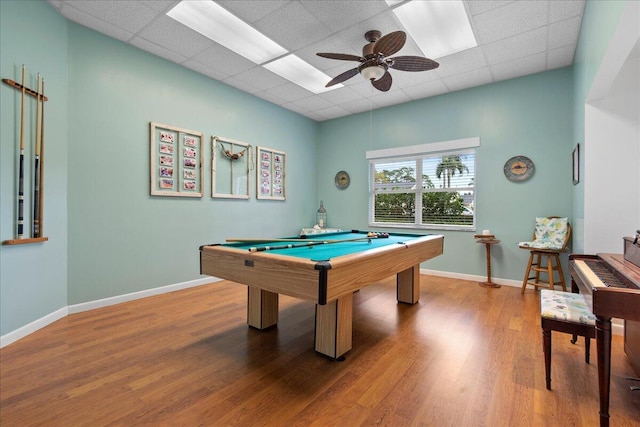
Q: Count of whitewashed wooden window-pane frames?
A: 3